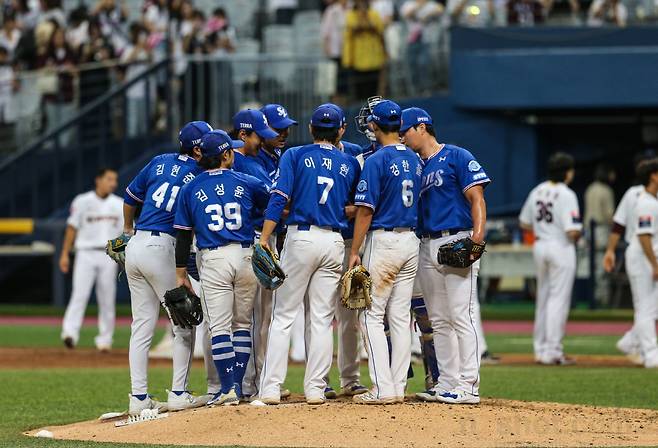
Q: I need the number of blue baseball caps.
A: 8